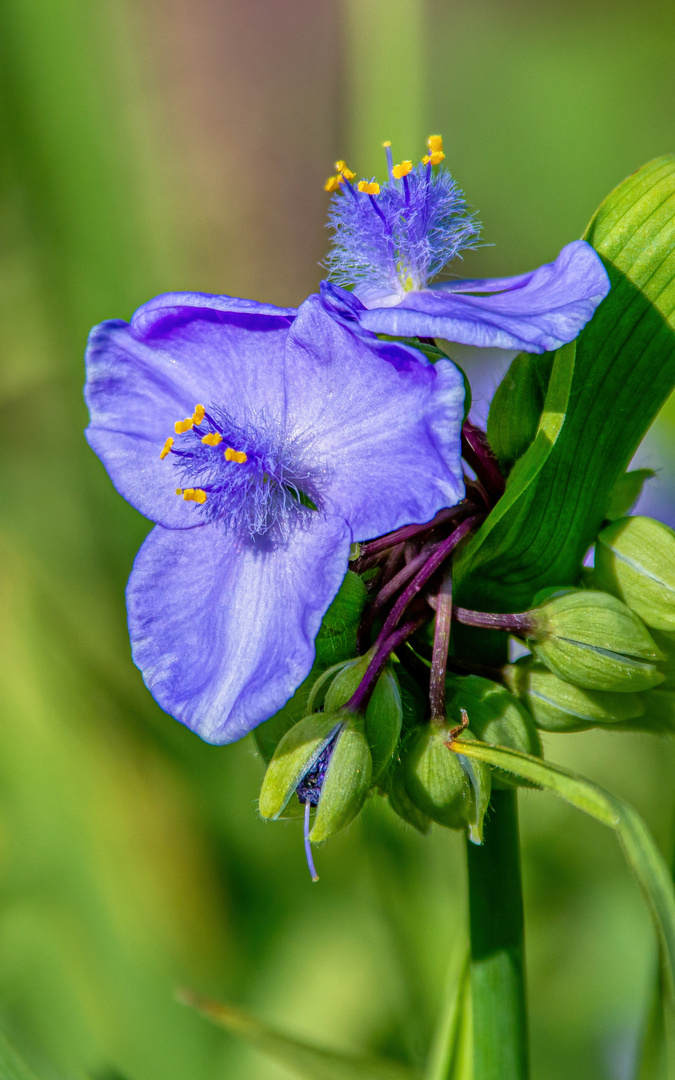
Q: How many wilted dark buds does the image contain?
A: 1